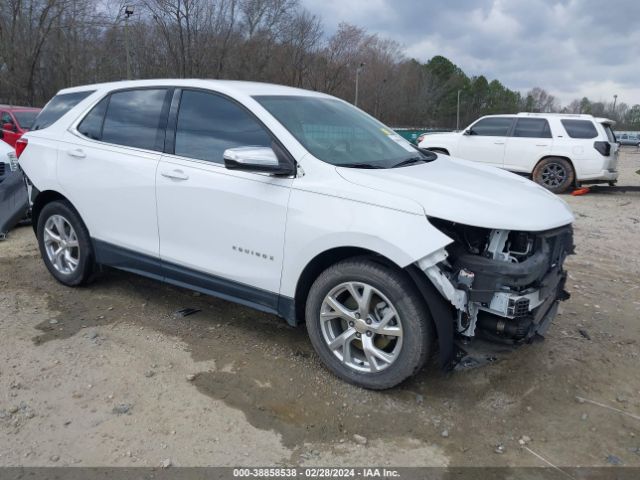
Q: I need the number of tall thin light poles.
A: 4